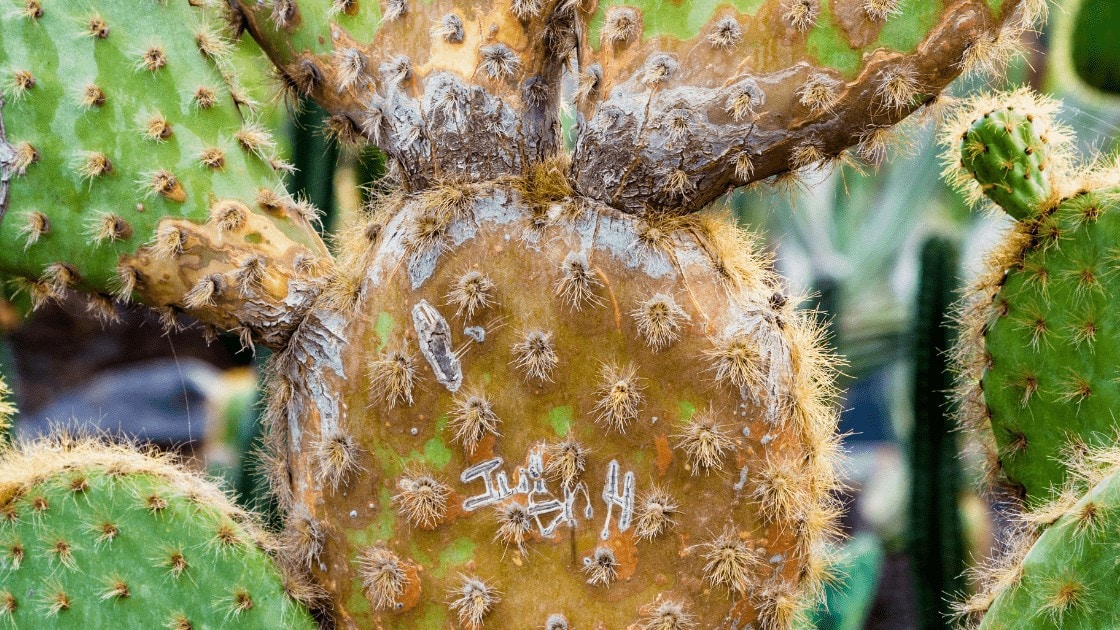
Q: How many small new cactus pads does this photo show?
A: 1